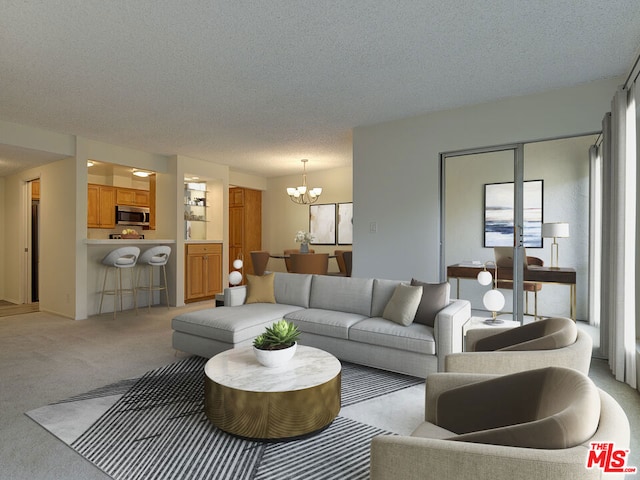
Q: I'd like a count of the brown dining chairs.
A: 4